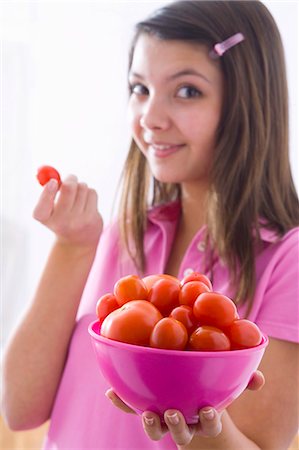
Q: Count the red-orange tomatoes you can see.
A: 13